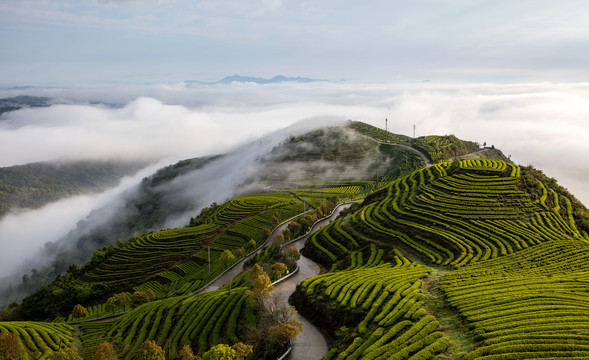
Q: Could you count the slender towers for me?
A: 2